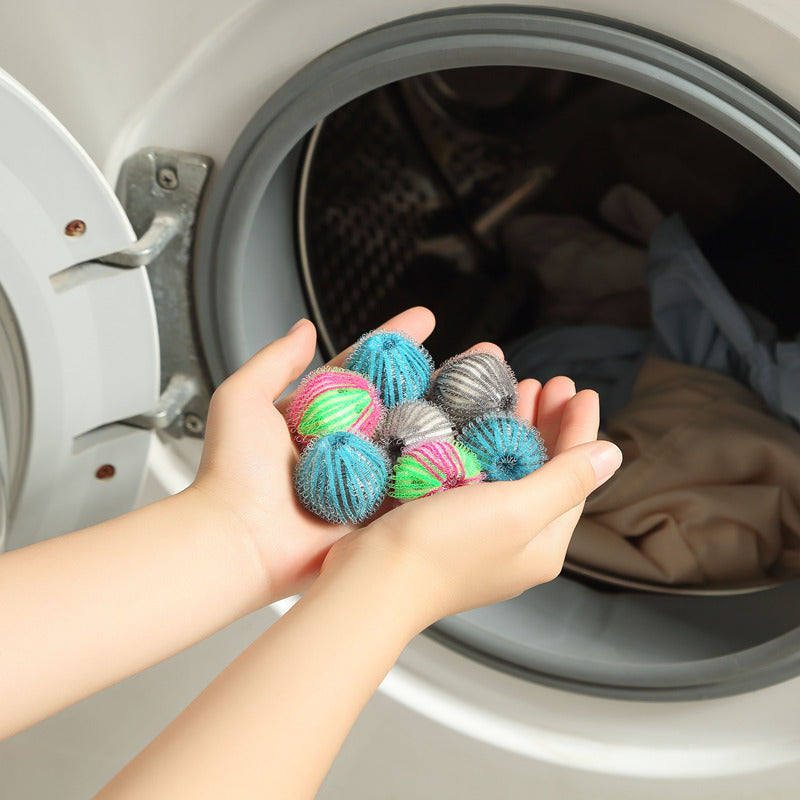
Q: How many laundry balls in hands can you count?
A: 7